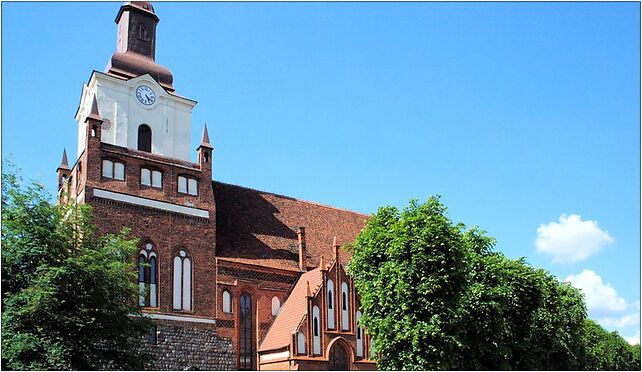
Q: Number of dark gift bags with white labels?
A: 0